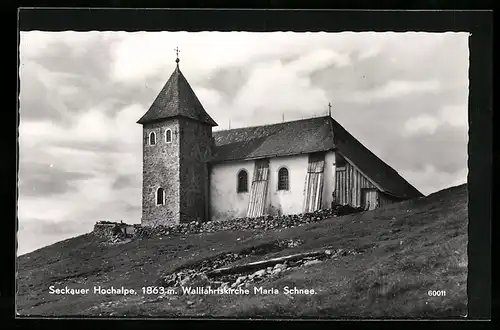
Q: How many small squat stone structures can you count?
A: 1